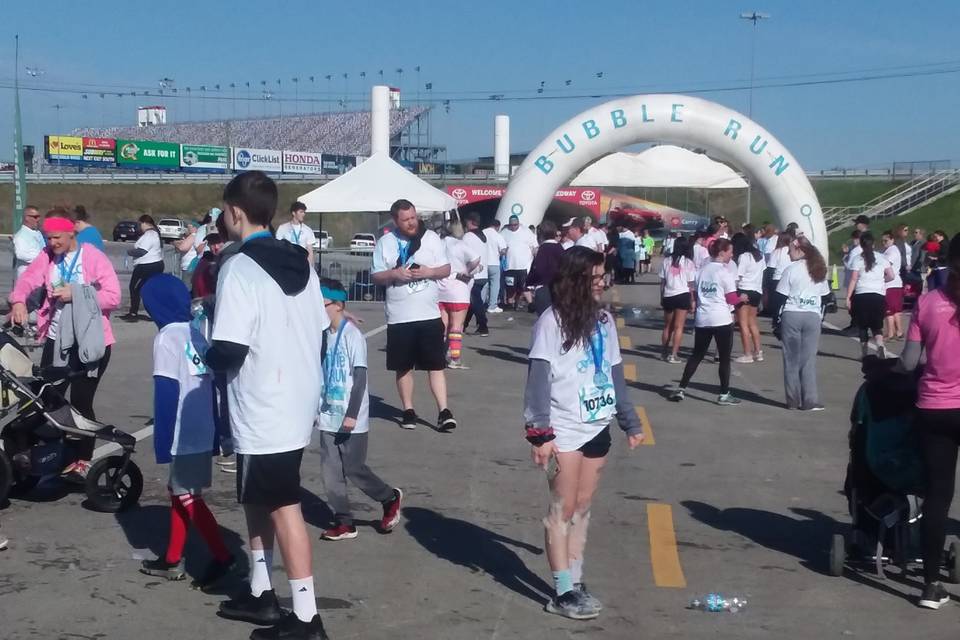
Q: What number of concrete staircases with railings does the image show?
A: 1